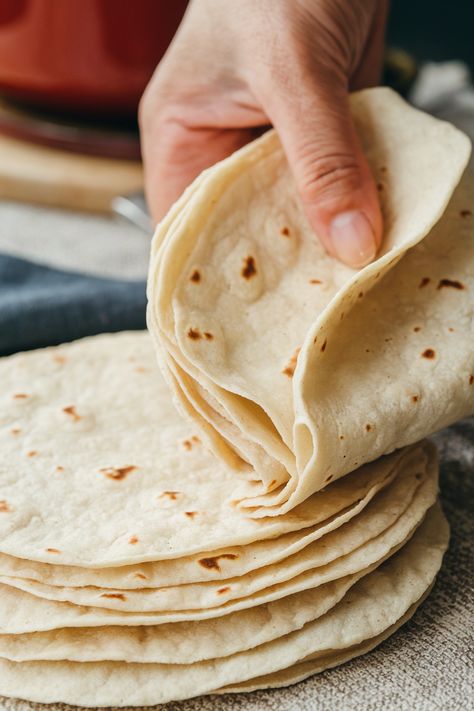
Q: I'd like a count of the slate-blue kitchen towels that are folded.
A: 1